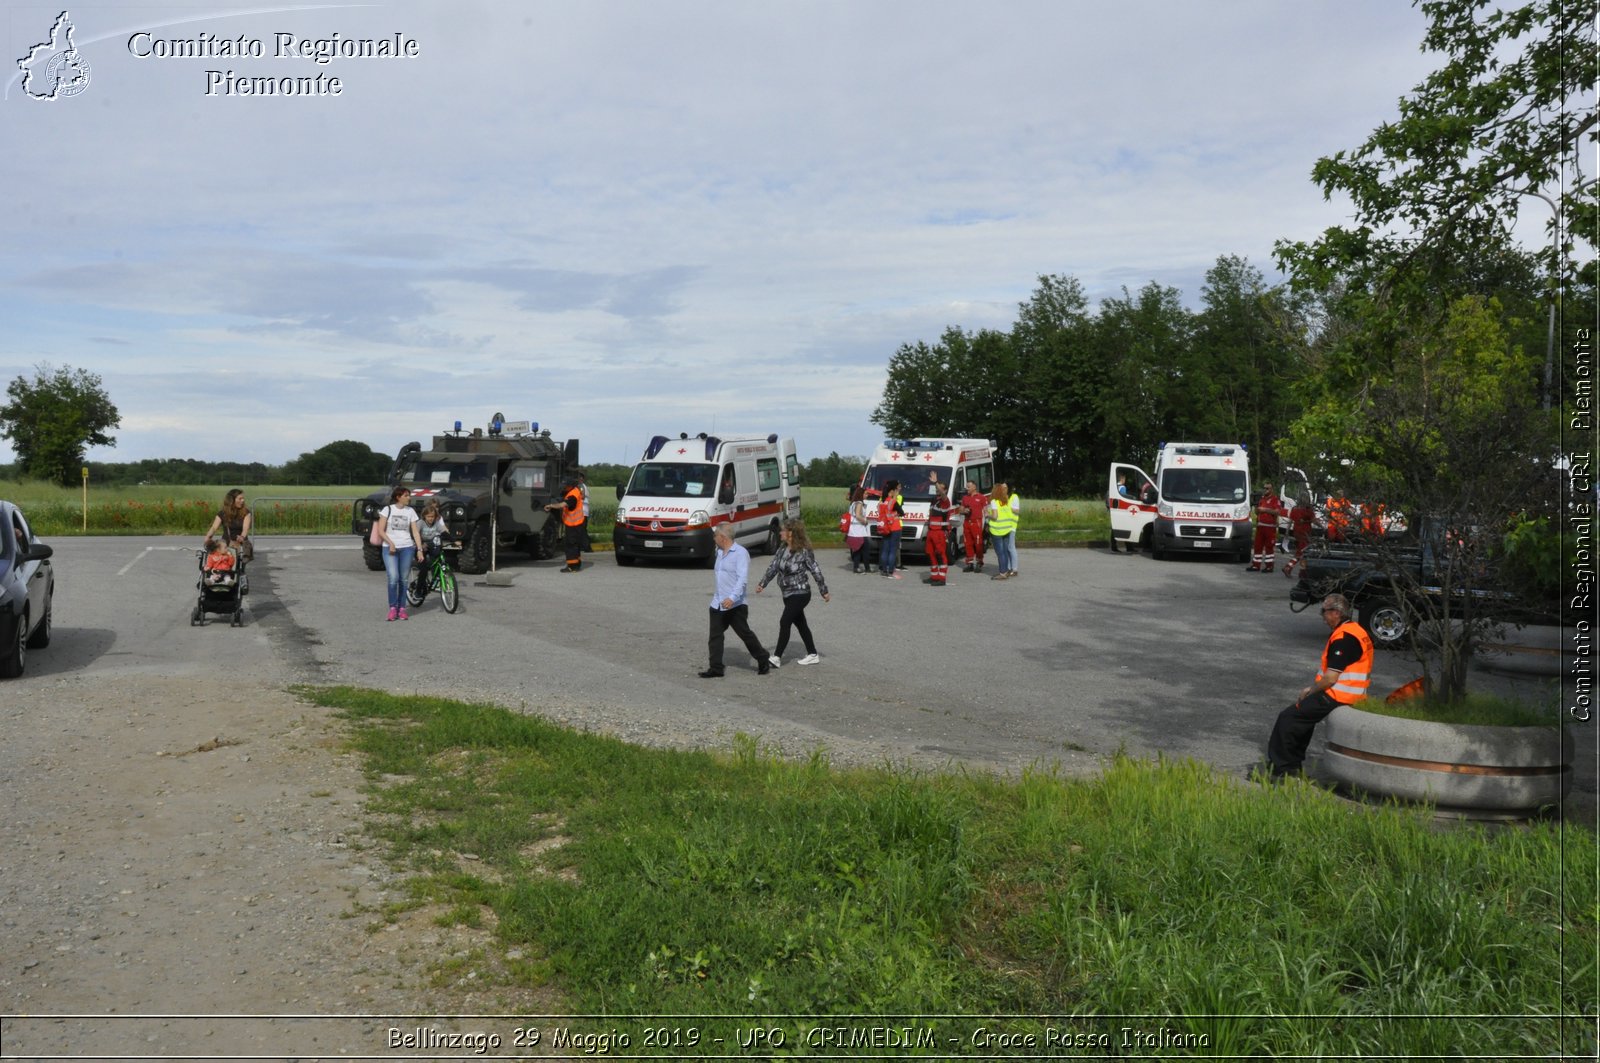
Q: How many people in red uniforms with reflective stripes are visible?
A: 4